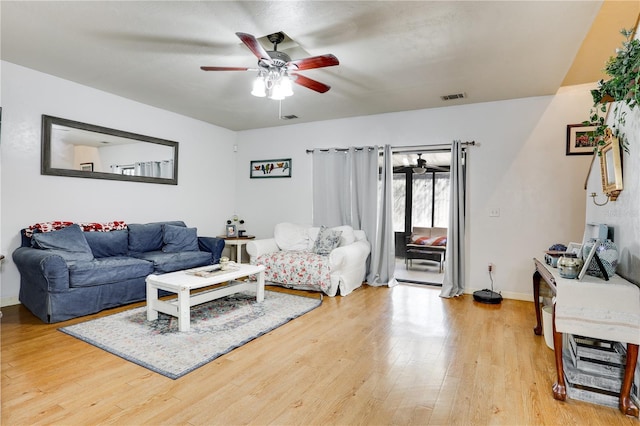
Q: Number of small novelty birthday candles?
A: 0